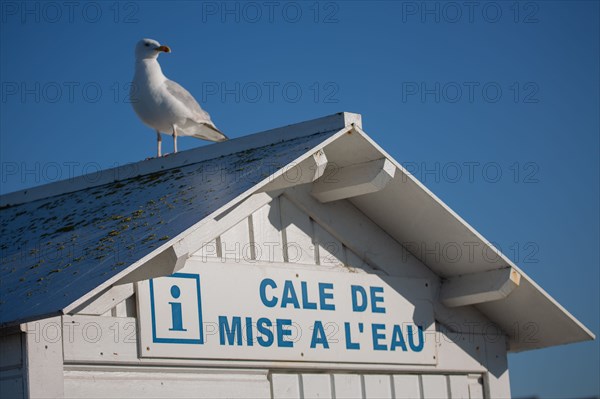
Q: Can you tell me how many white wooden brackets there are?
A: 4